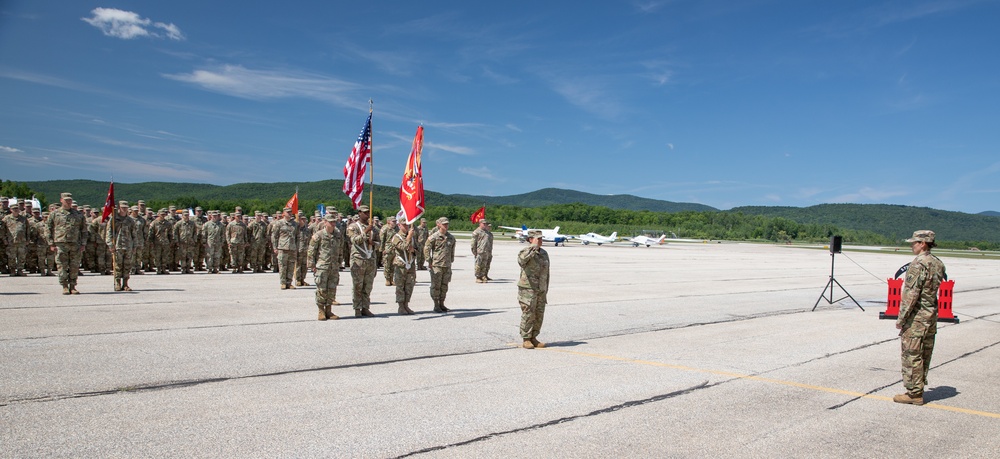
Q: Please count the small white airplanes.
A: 3